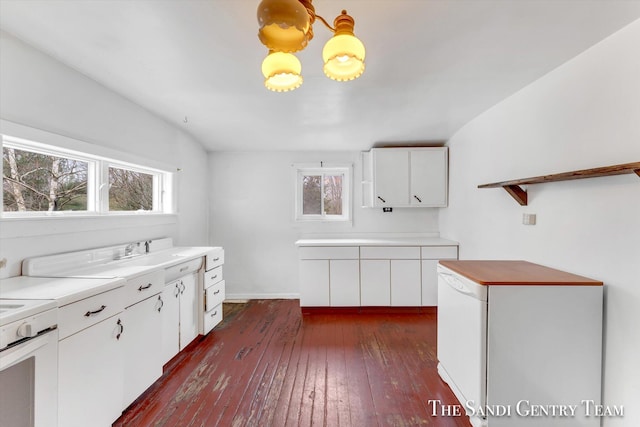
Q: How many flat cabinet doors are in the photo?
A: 11